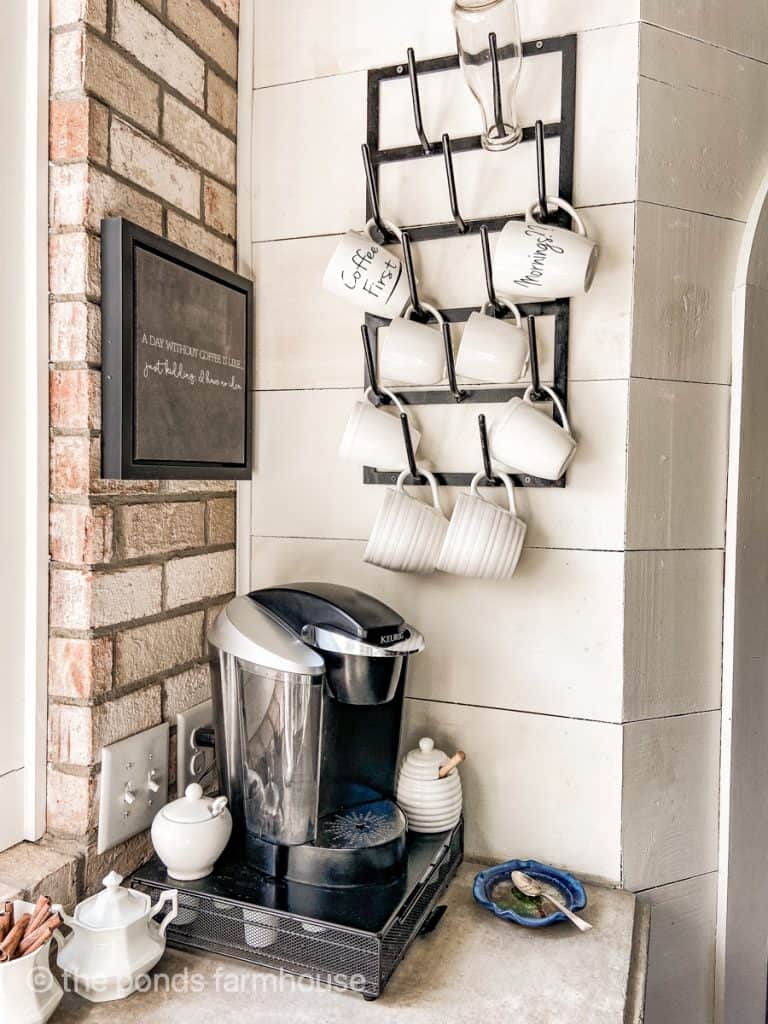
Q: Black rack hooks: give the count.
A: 12